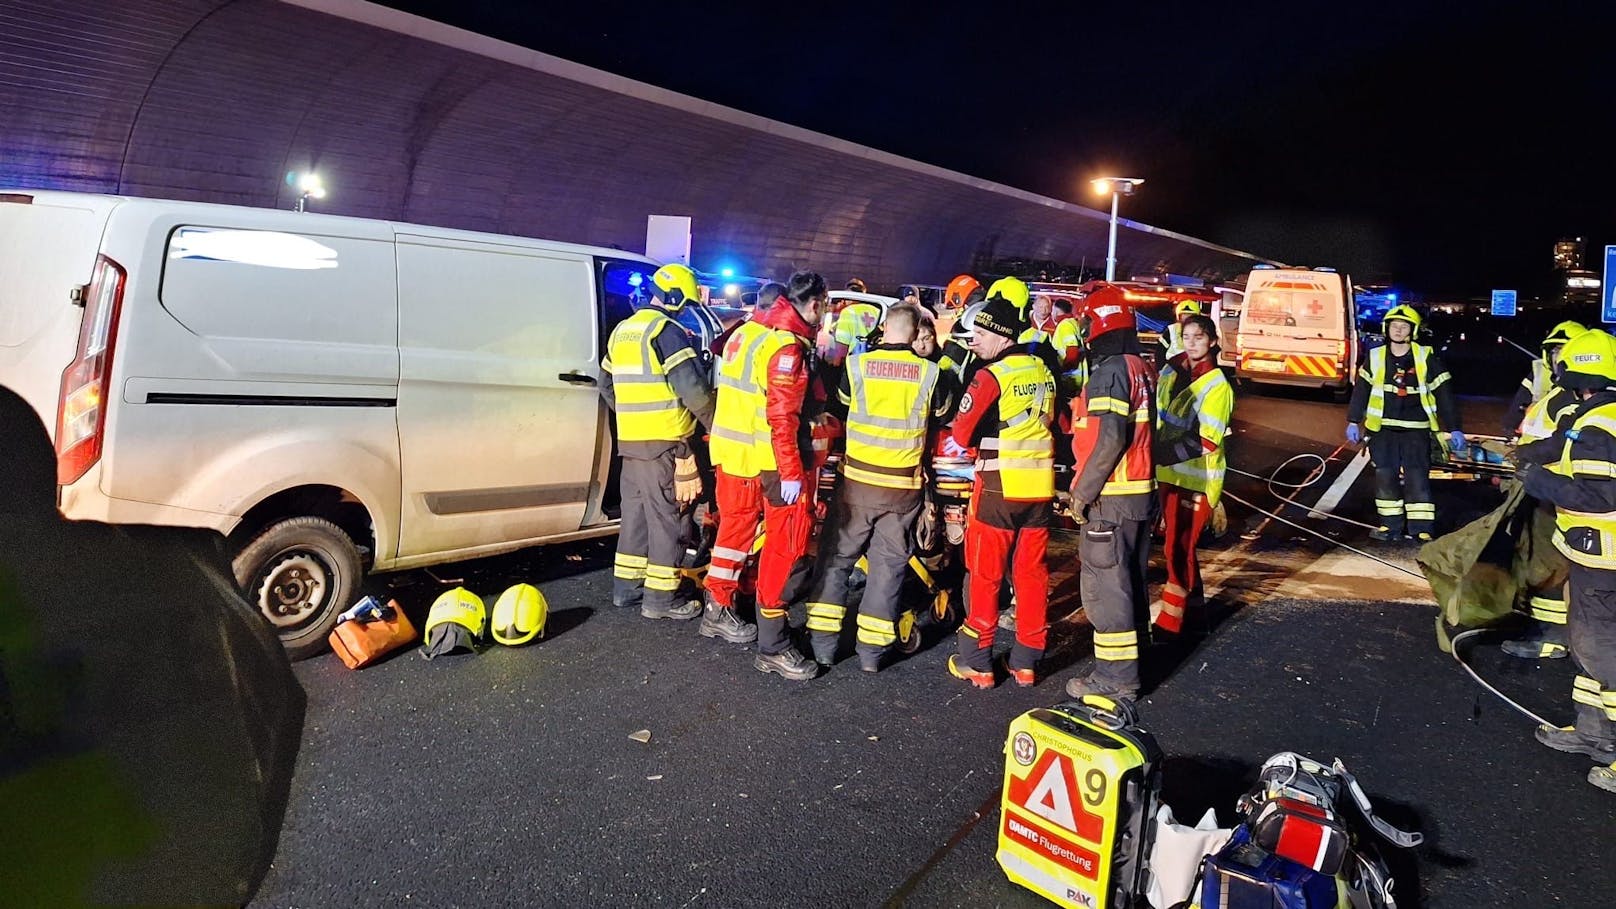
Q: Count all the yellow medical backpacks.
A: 1